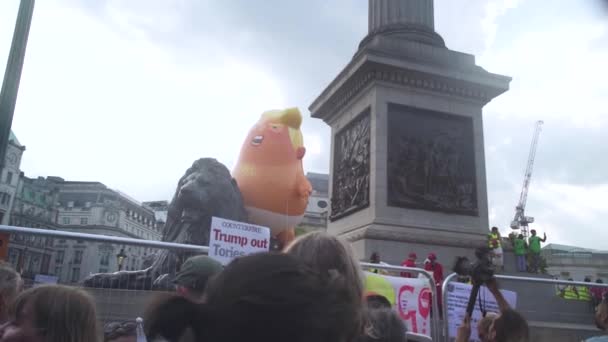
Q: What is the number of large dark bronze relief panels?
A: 2